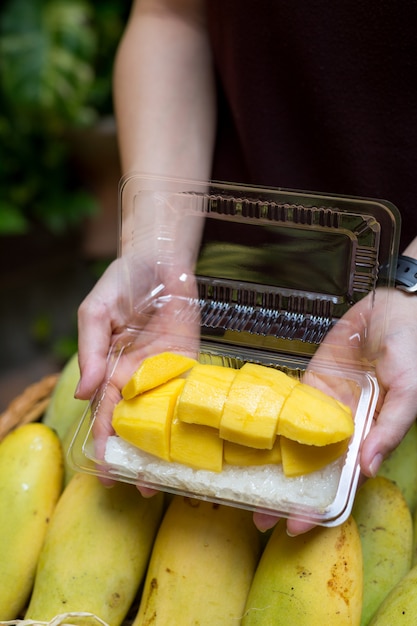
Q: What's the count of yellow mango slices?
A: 8